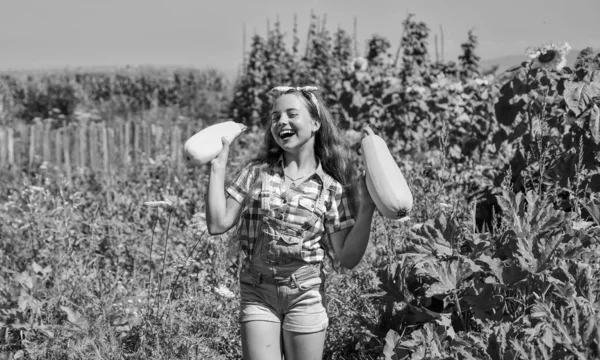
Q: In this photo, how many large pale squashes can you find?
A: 2